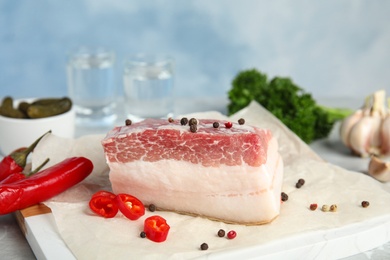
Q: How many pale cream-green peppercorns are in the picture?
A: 2